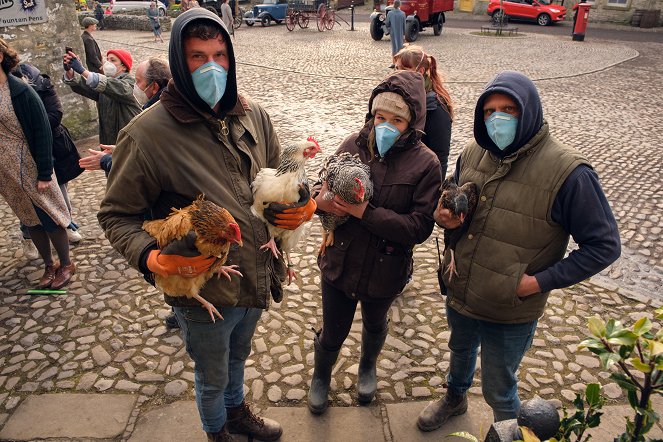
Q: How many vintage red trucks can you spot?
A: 1